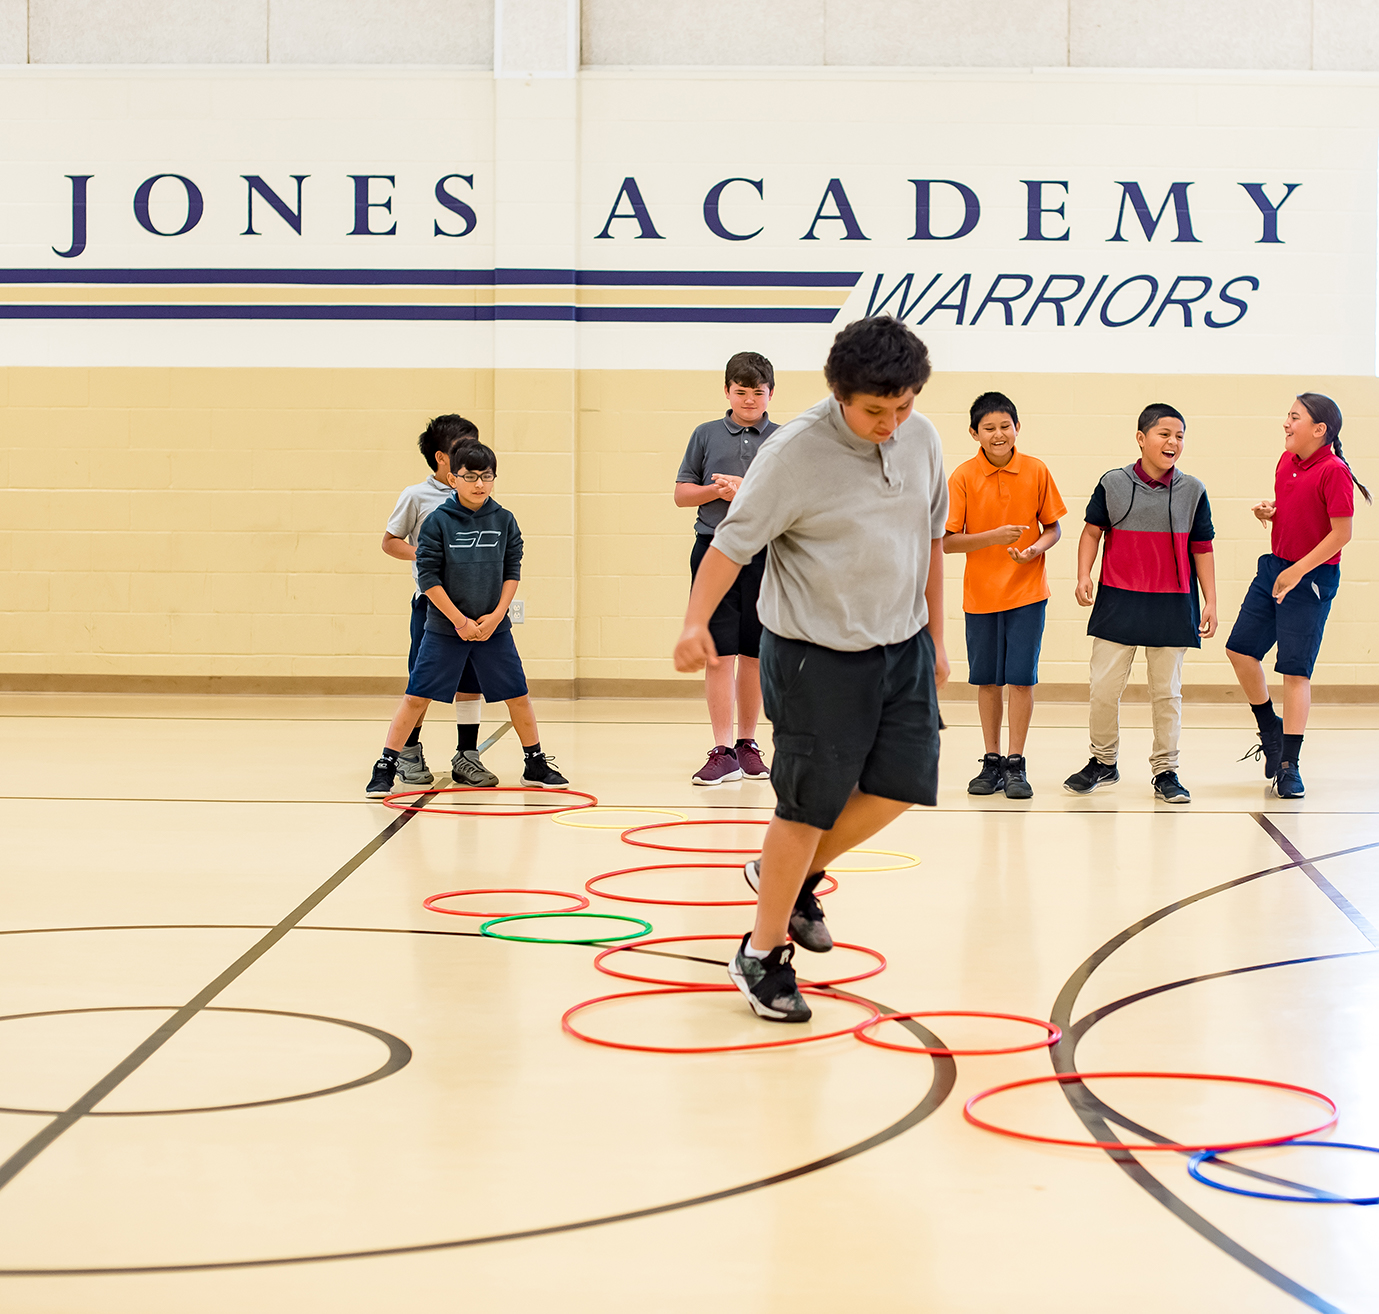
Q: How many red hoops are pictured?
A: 8